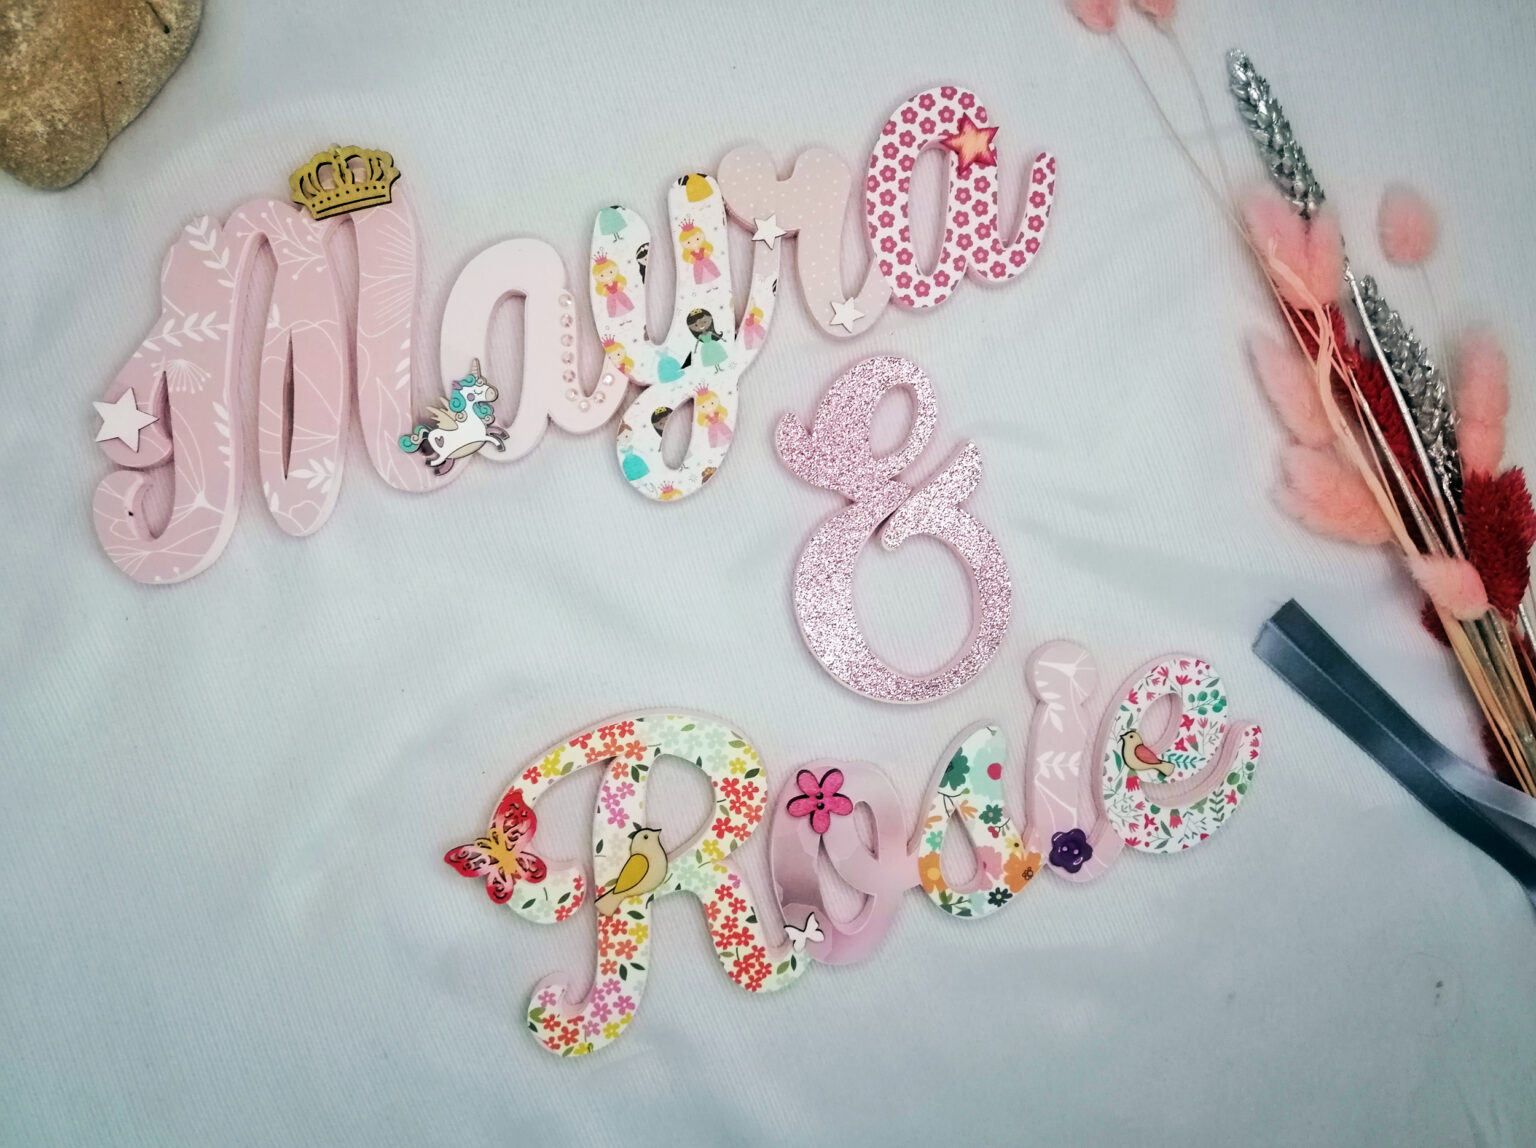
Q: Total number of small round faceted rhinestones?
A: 9